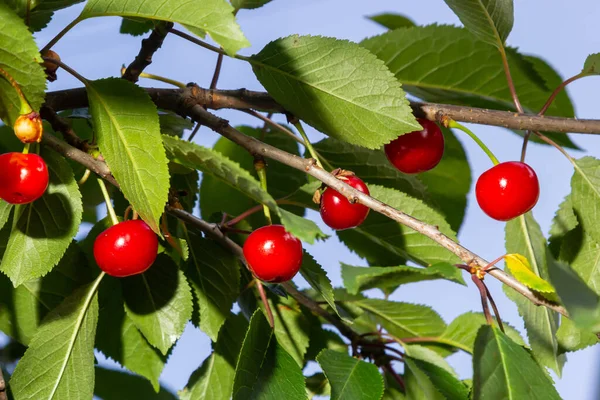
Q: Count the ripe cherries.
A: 6